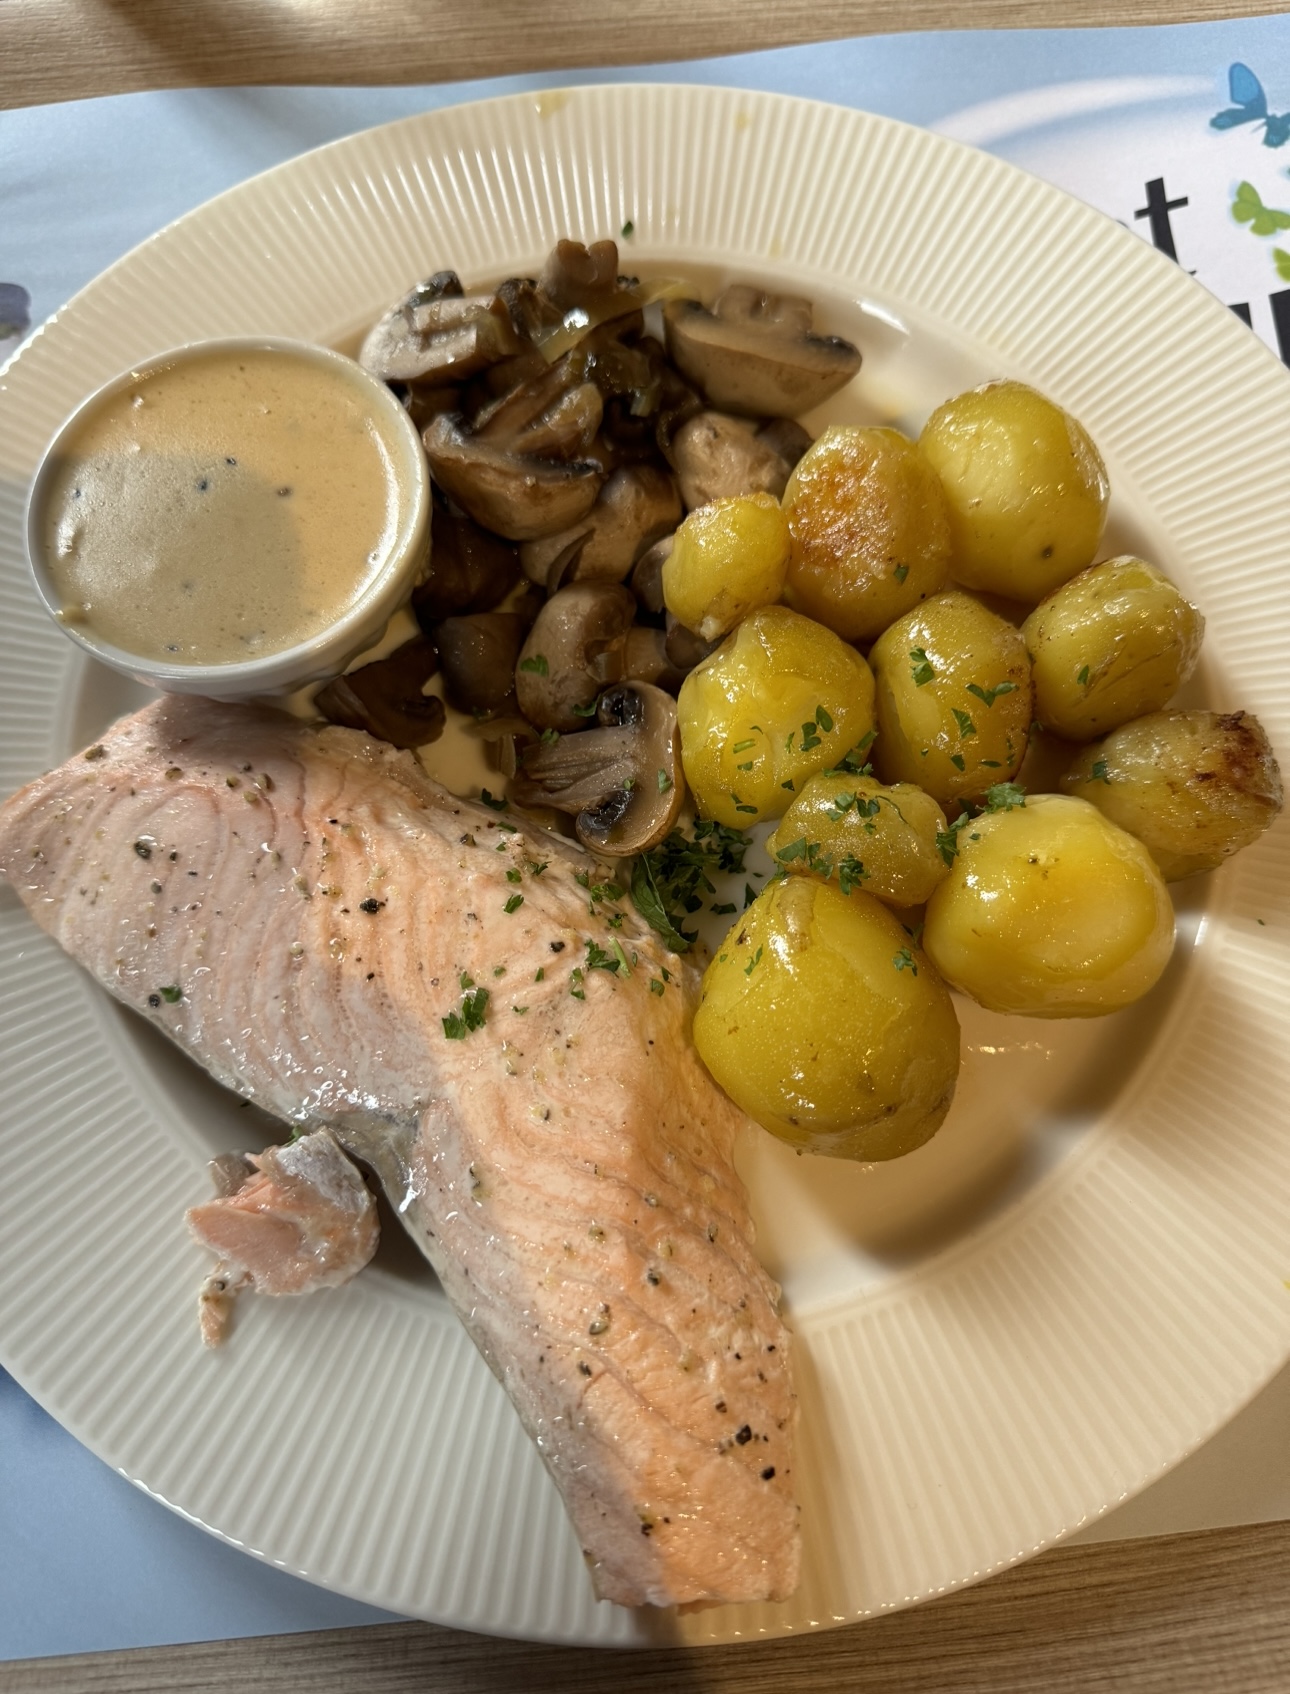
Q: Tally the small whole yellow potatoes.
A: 10